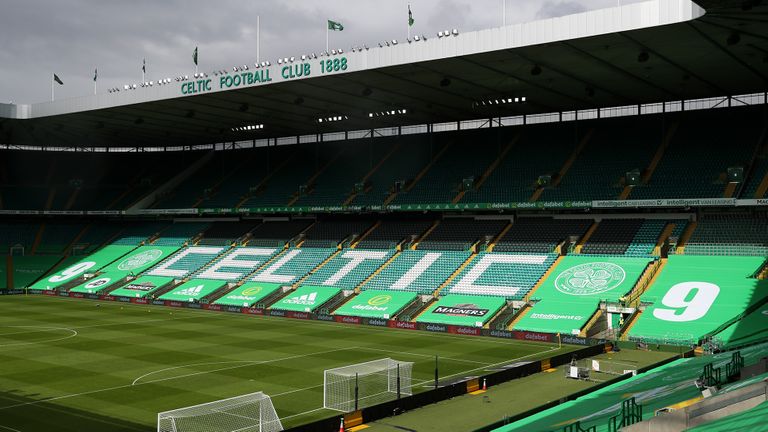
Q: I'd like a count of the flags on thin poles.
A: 6